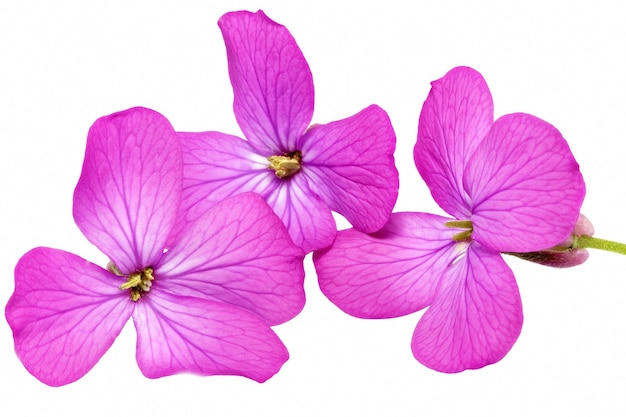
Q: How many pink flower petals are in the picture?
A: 12